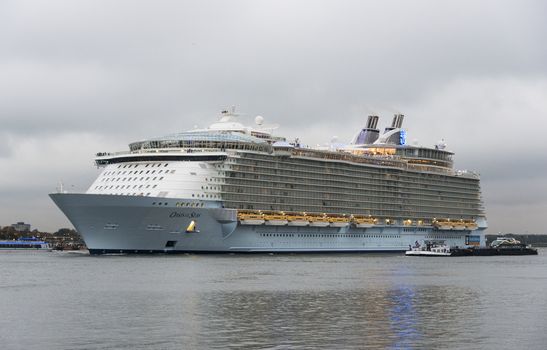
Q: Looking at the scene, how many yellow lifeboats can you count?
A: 9